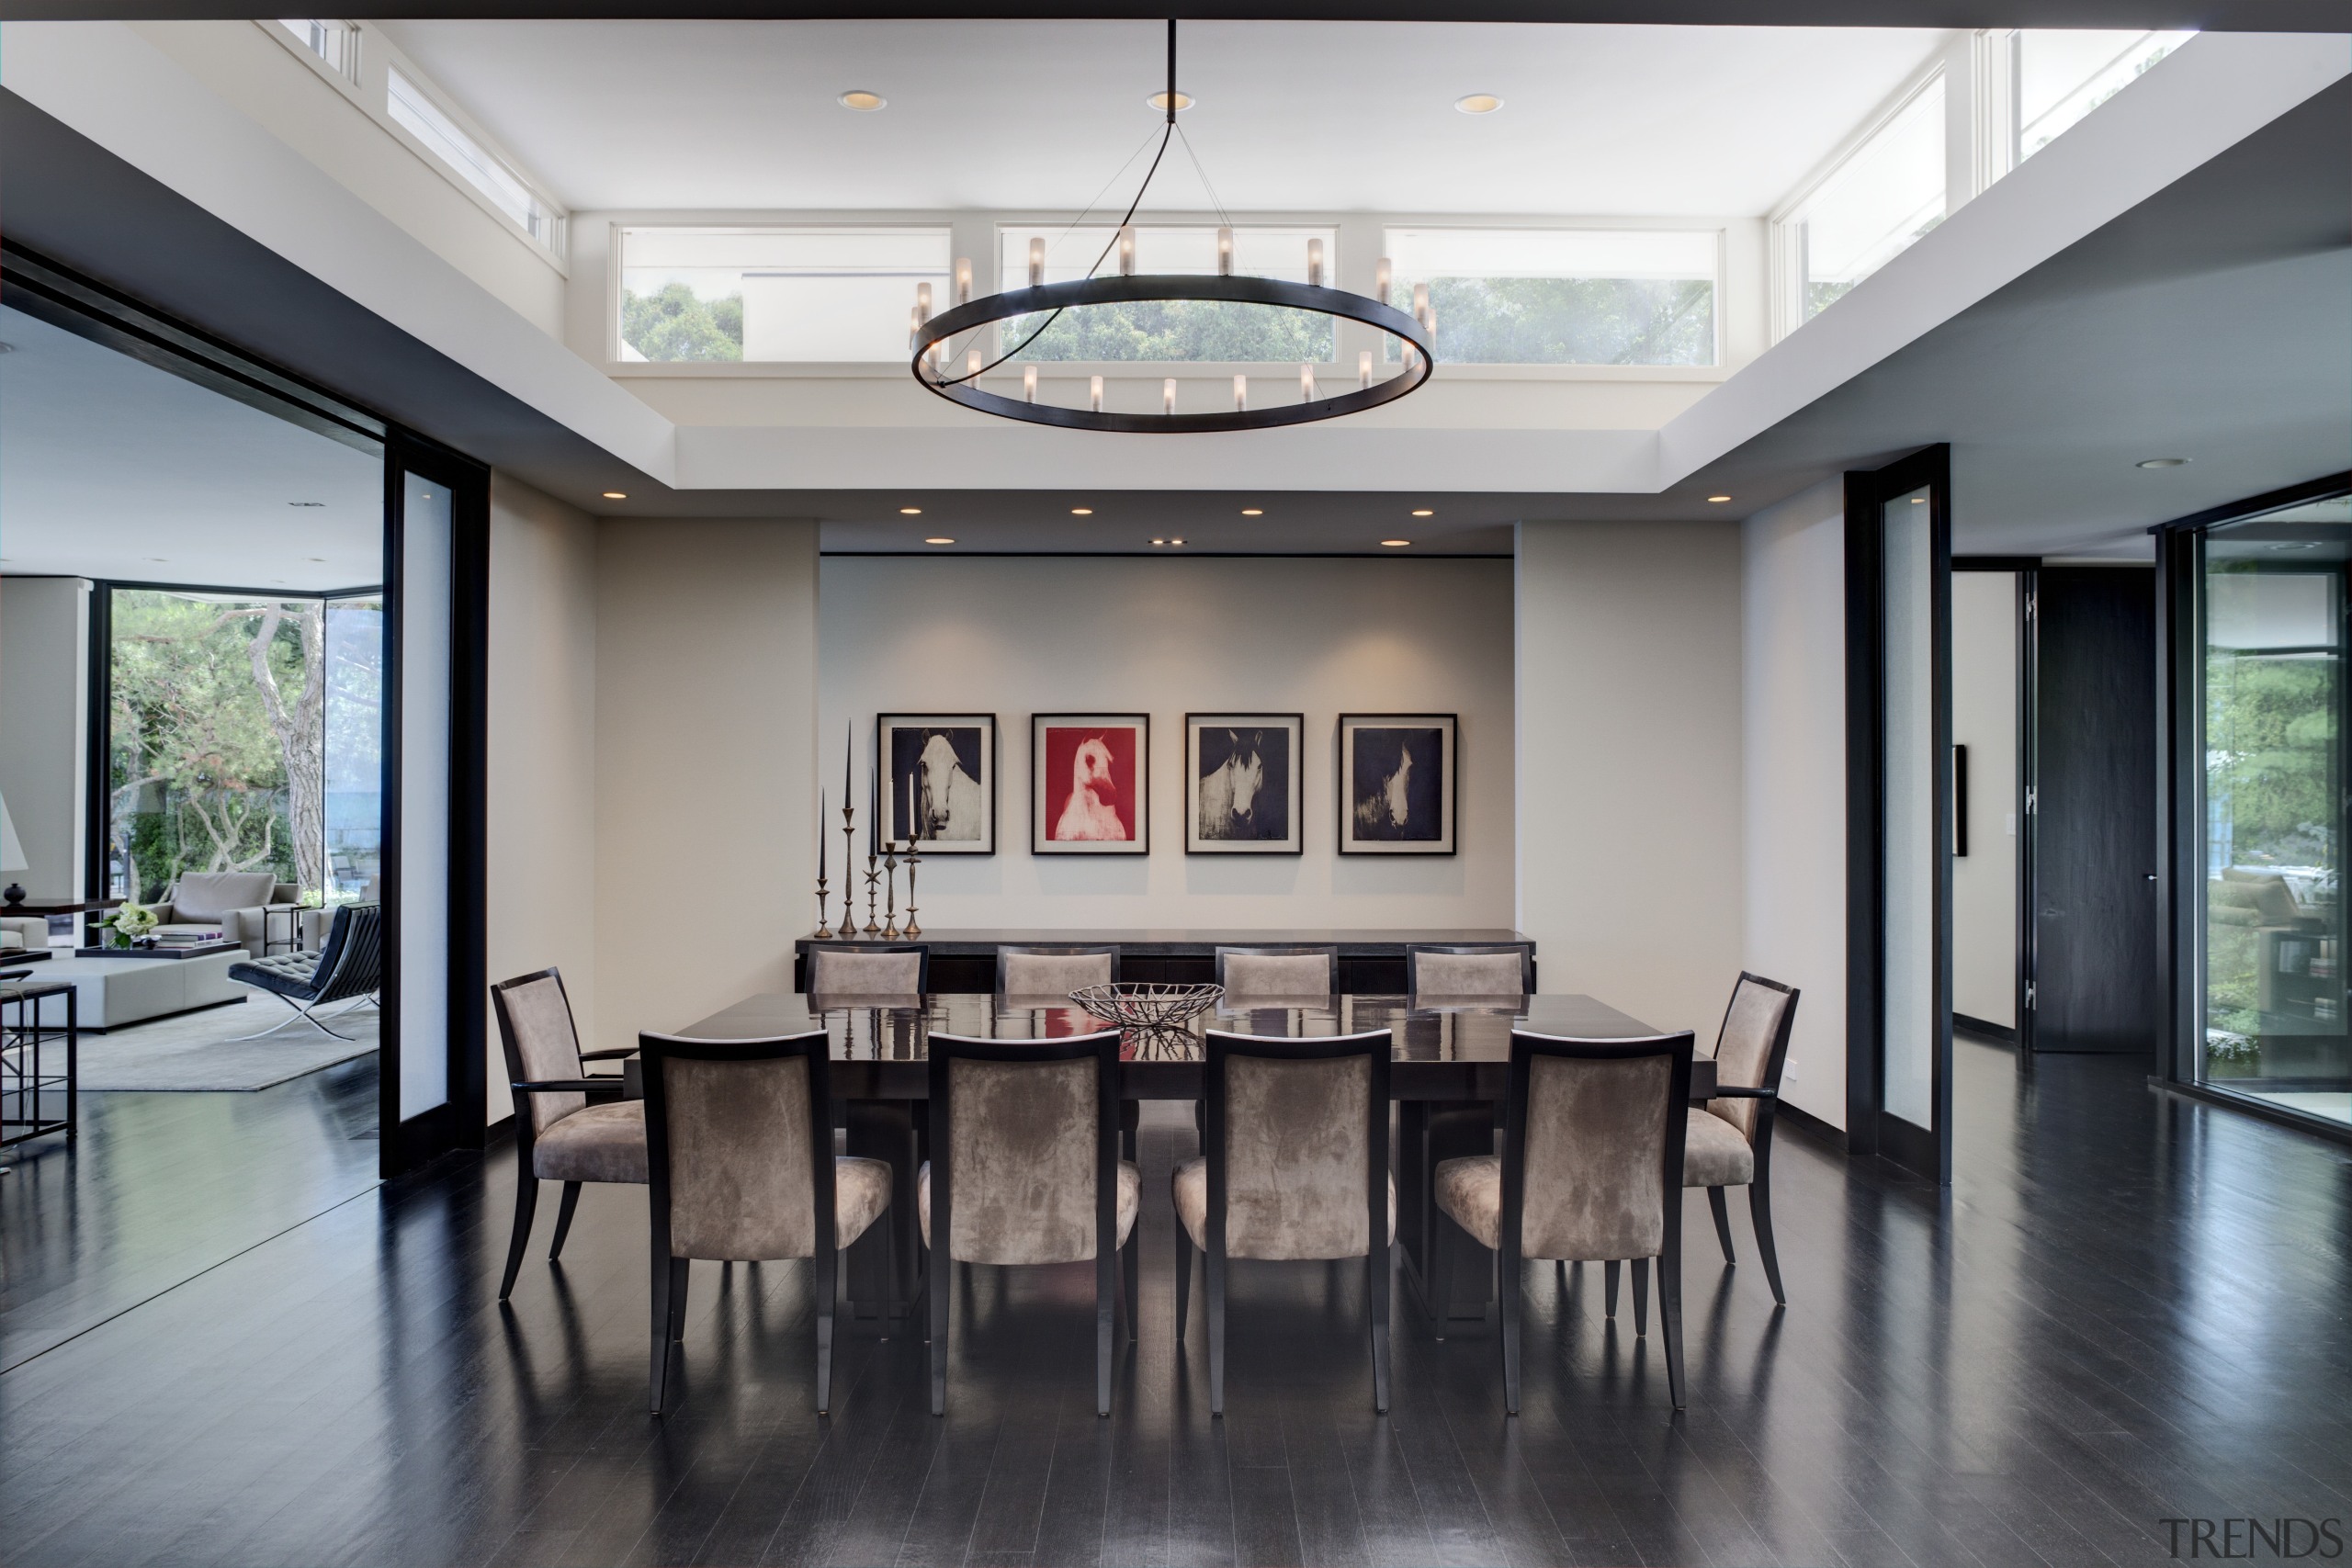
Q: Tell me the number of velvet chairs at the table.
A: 10